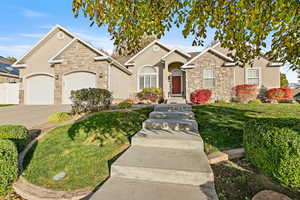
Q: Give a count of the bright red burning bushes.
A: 3